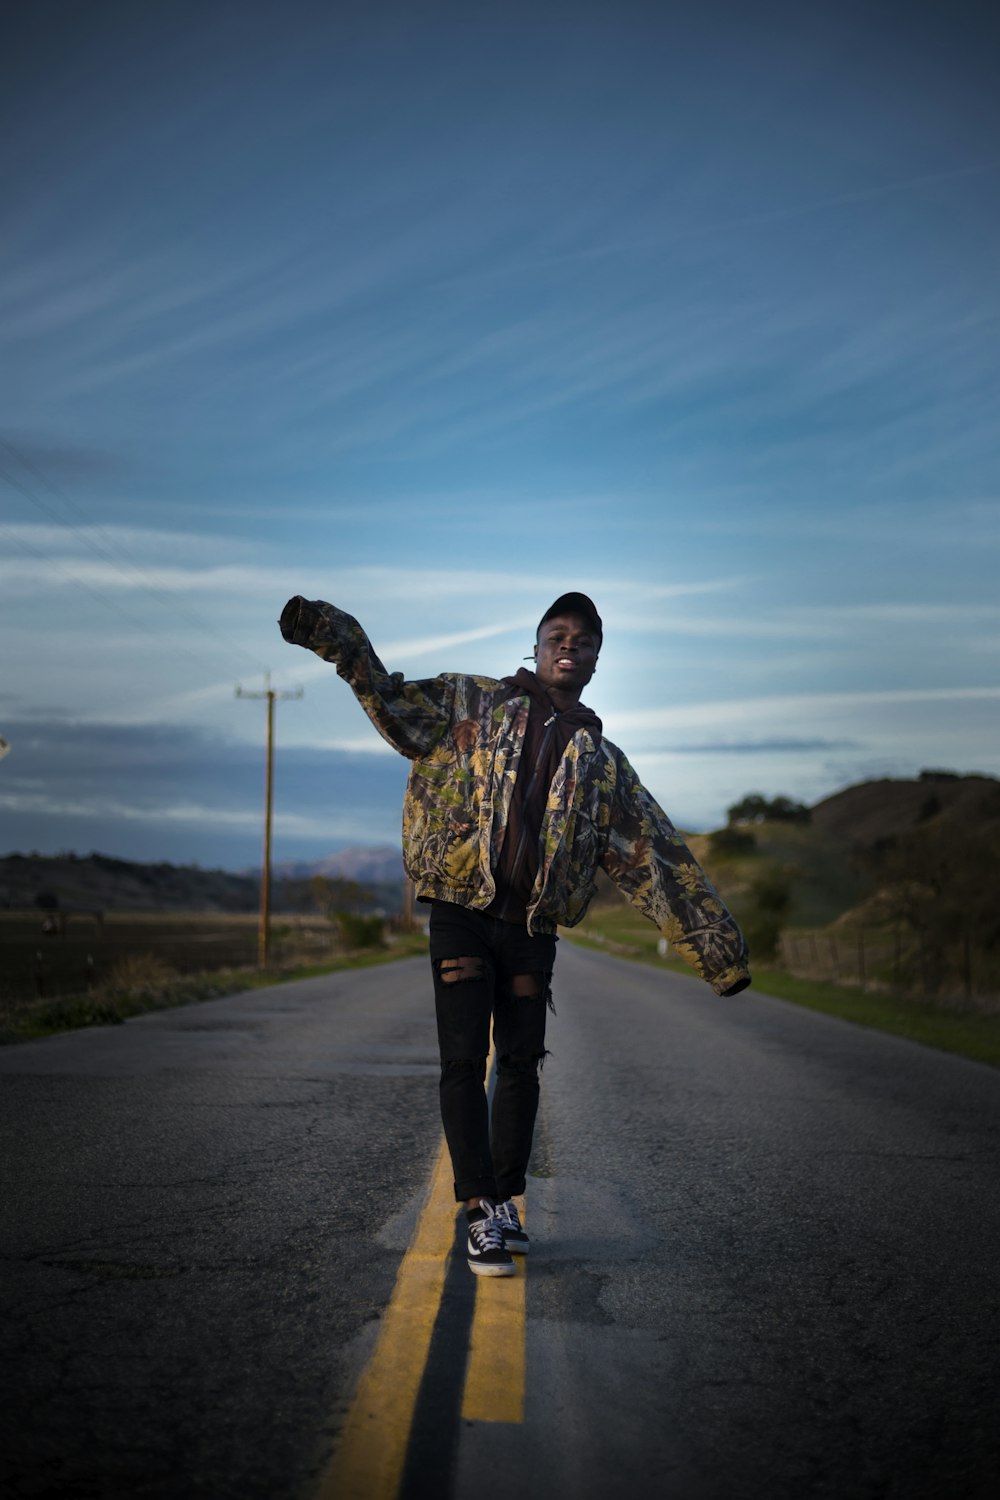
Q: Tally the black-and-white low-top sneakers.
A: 2